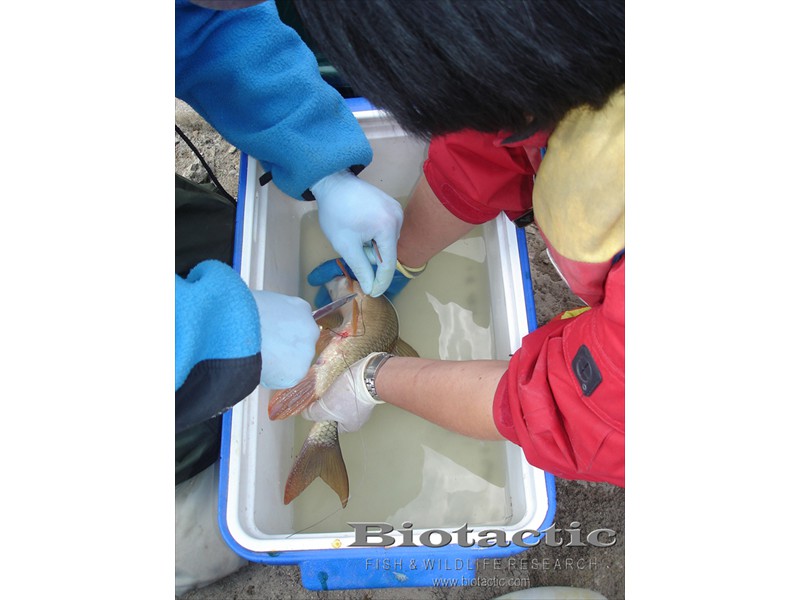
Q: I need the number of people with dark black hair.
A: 1